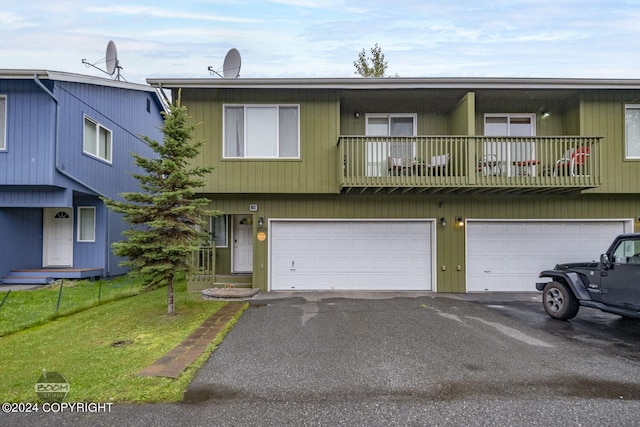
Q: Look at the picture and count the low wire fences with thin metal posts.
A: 1